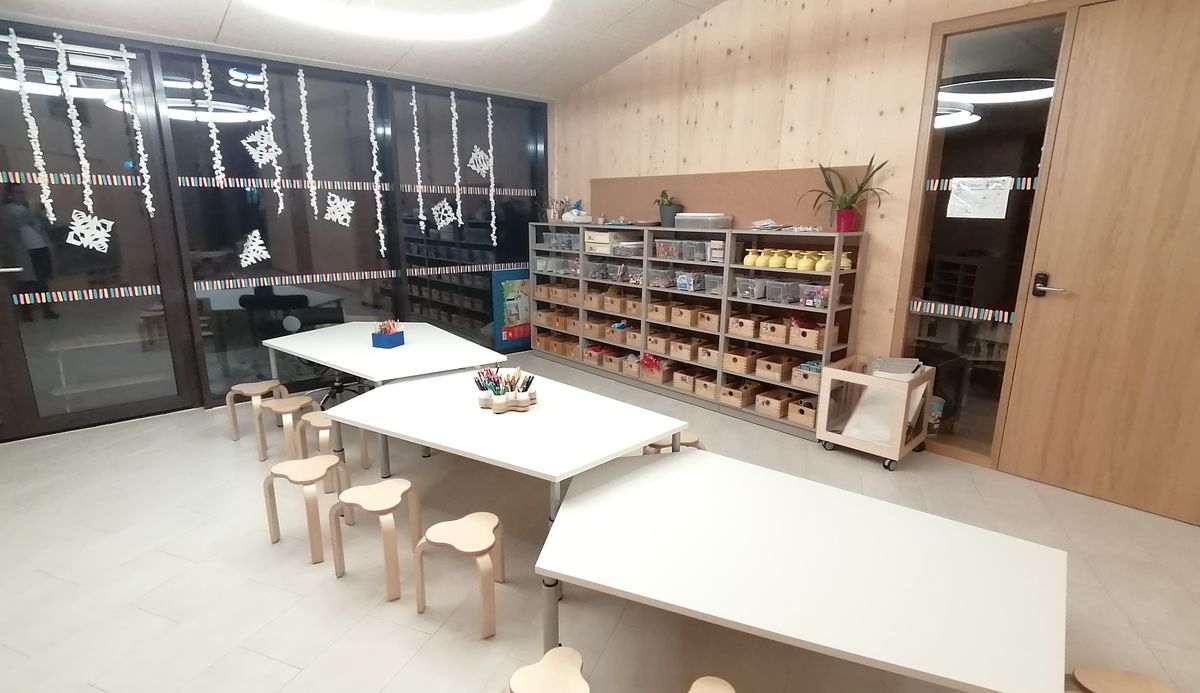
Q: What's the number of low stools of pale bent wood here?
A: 10